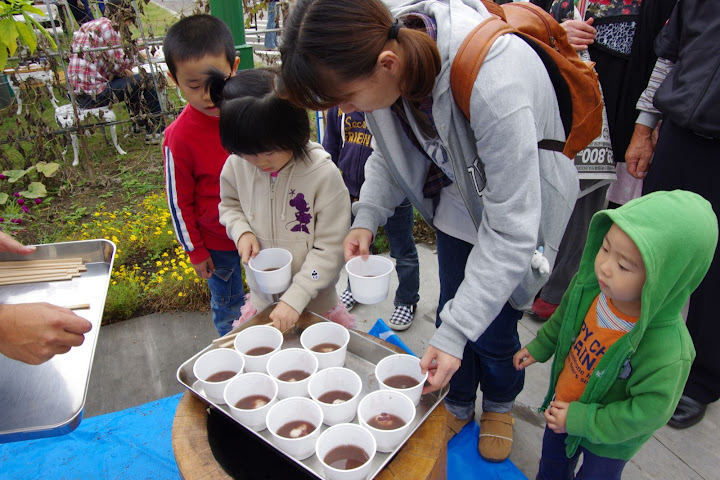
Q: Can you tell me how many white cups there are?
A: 12